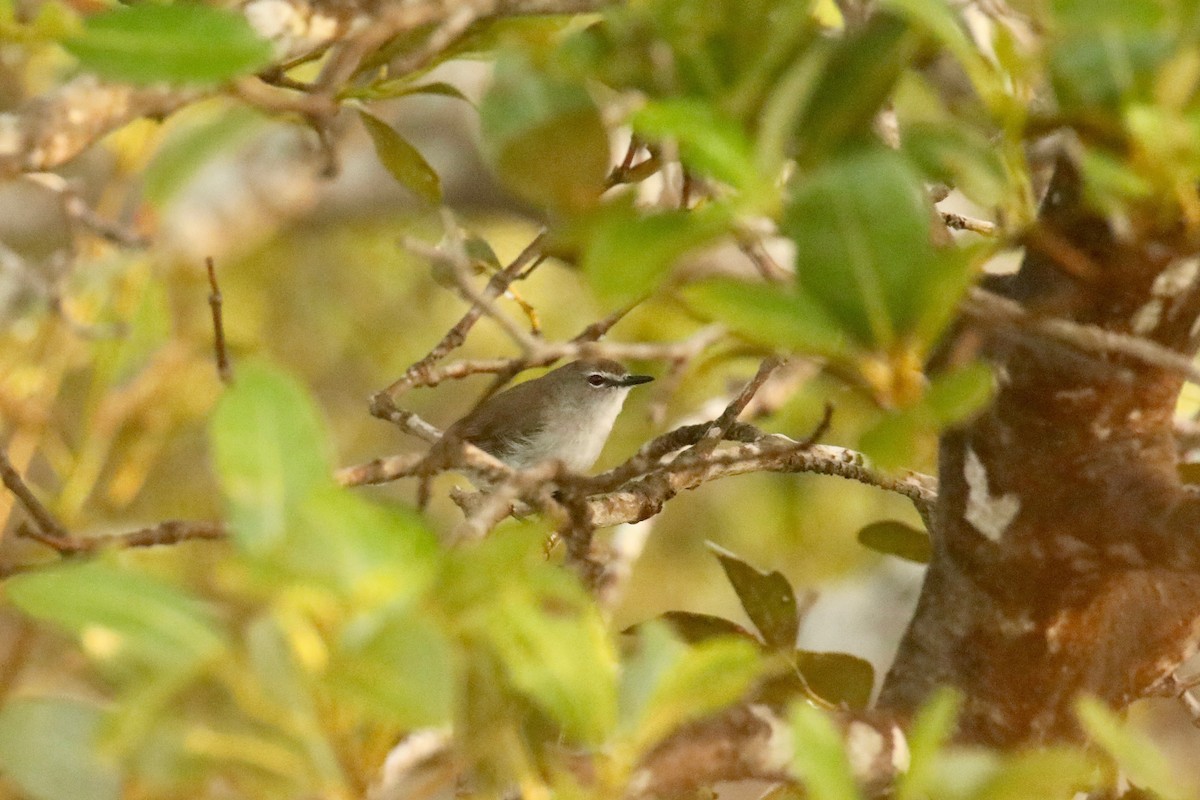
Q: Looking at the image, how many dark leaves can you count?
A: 4